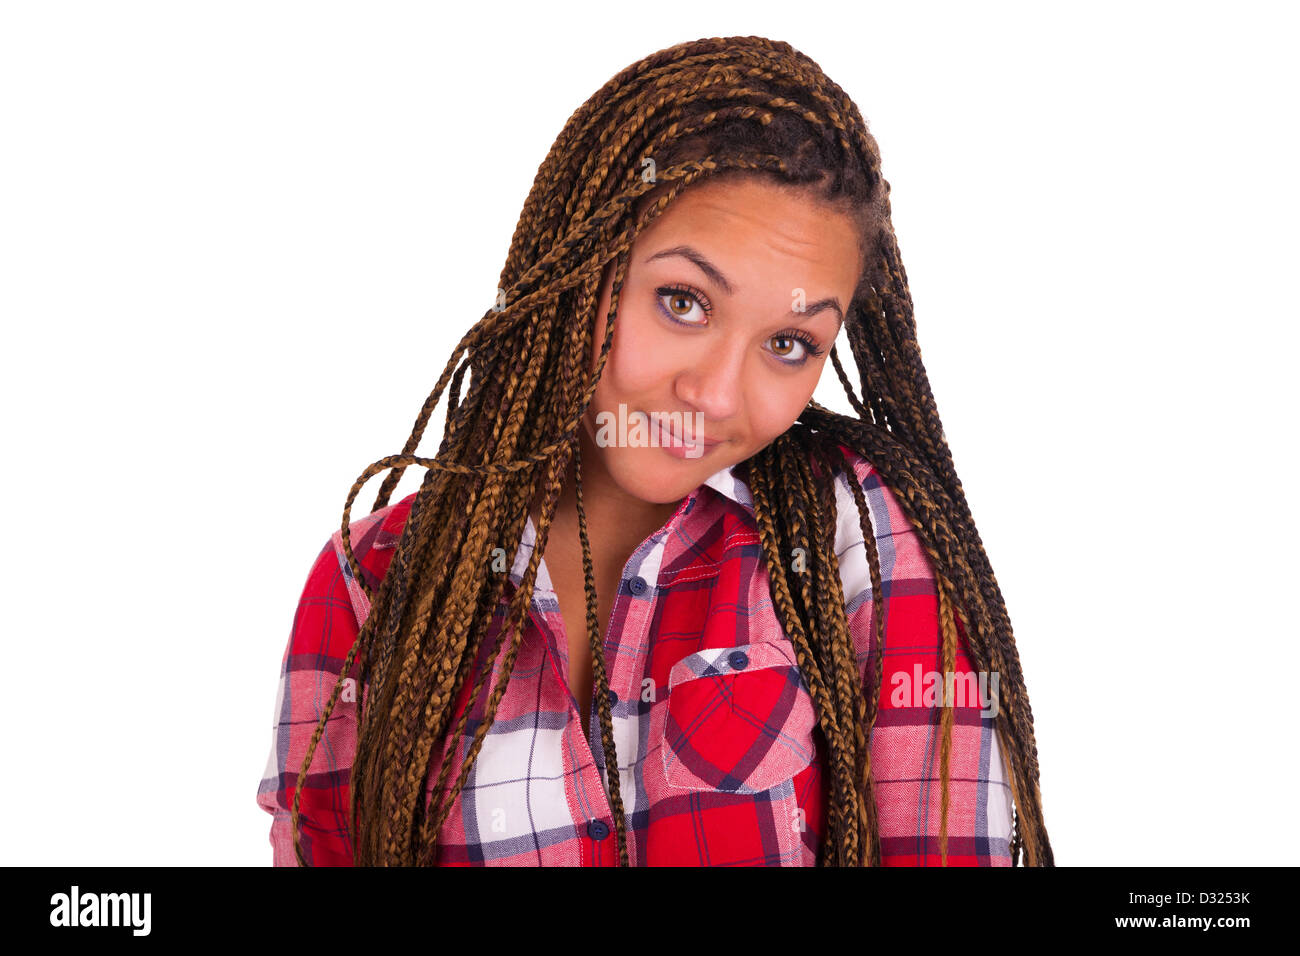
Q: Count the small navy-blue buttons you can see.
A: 4